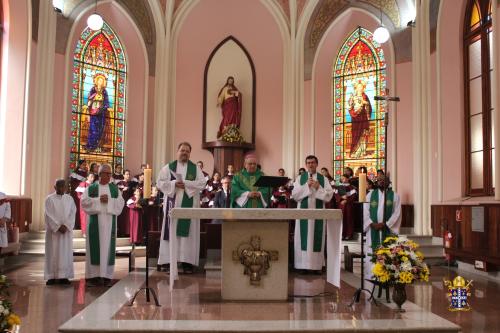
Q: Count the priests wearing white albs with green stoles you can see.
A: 4